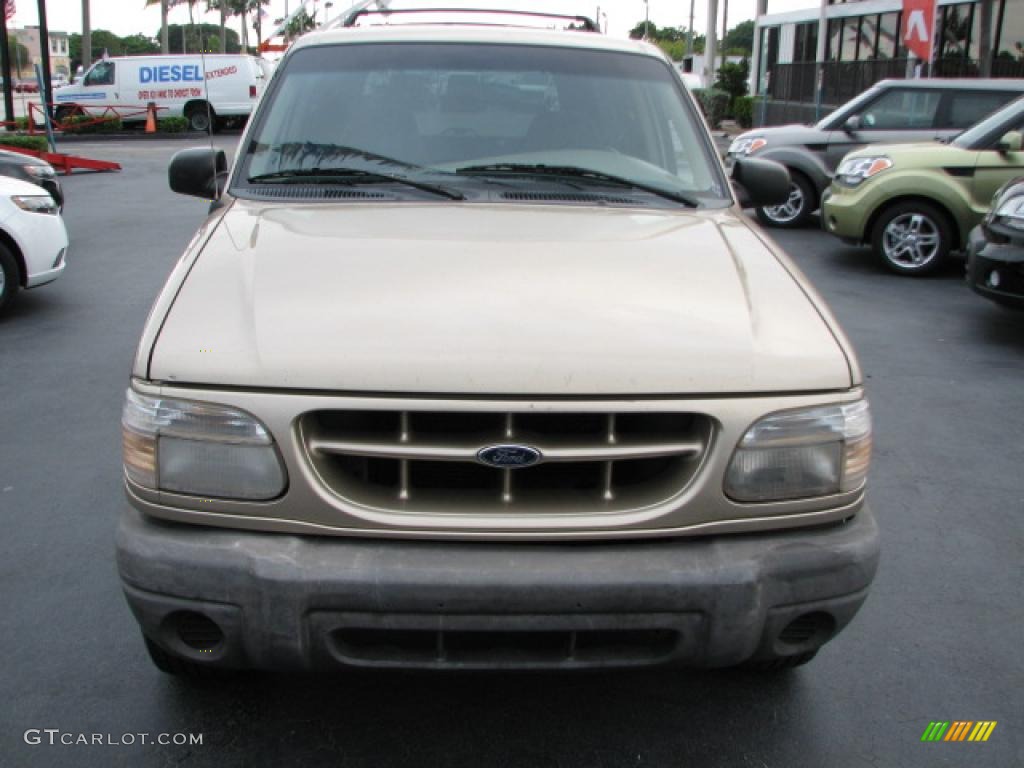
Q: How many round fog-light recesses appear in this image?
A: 2